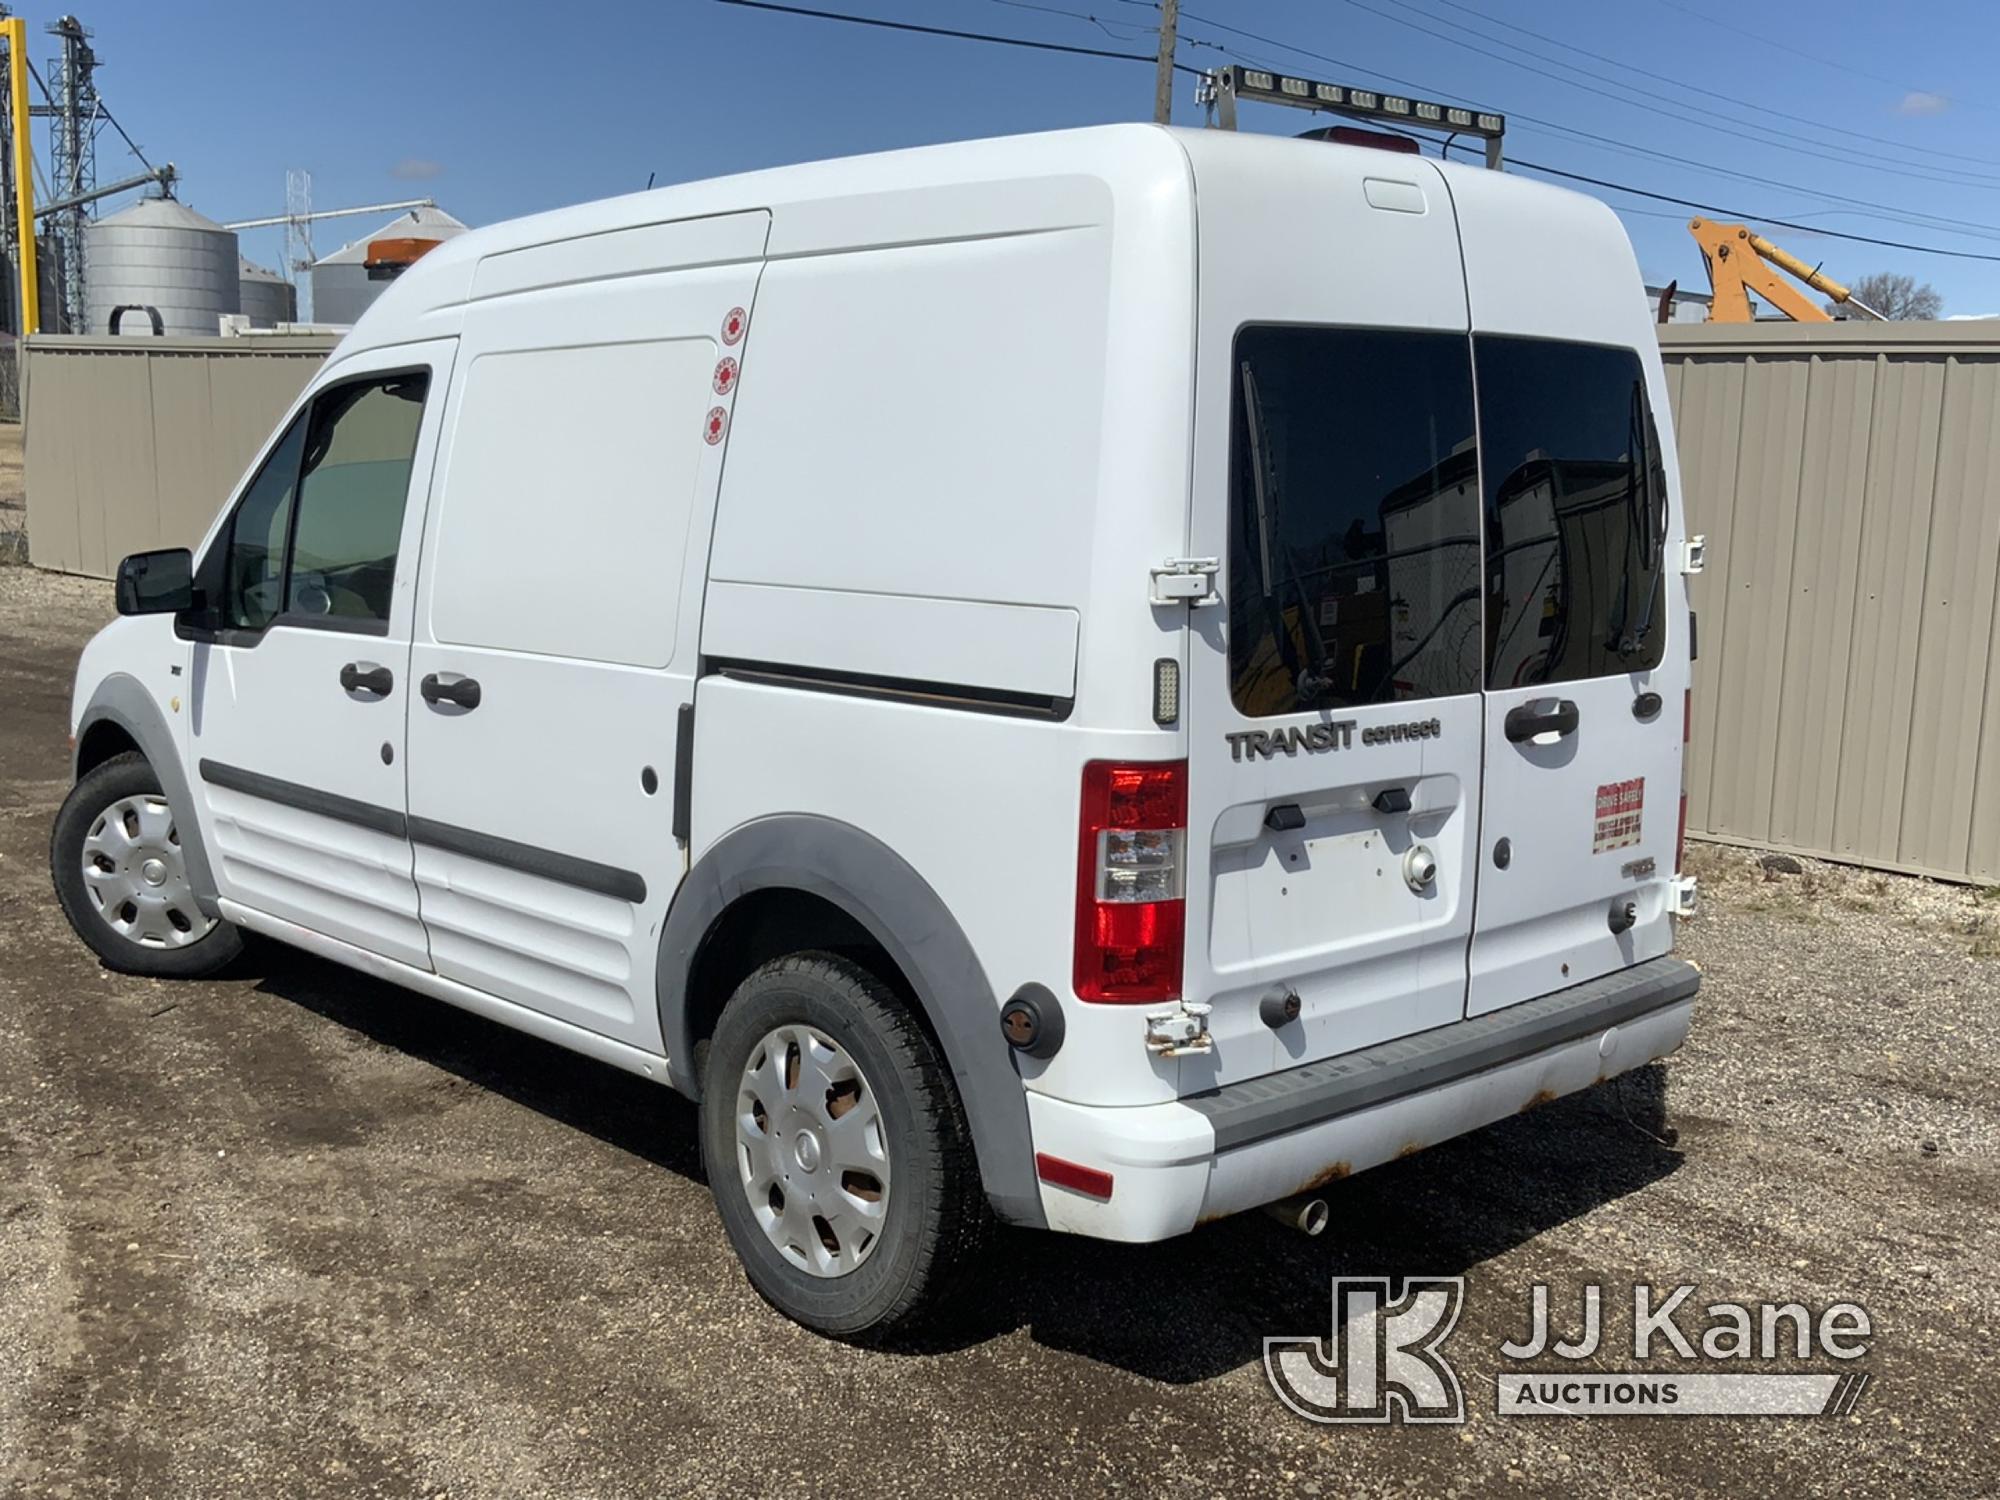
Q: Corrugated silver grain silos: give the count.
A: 3